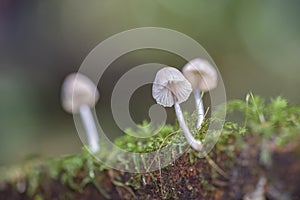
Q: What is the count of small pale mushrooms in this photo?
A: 3